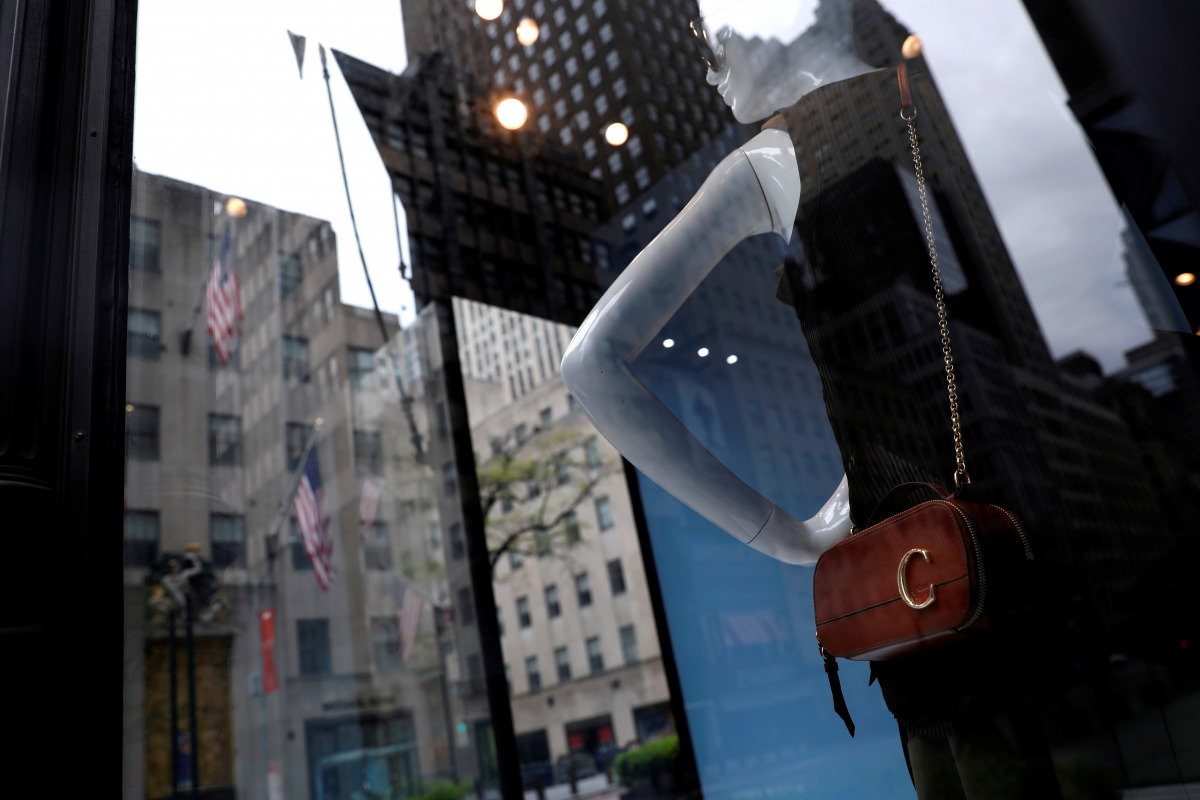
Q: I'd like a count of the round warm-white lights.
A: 7